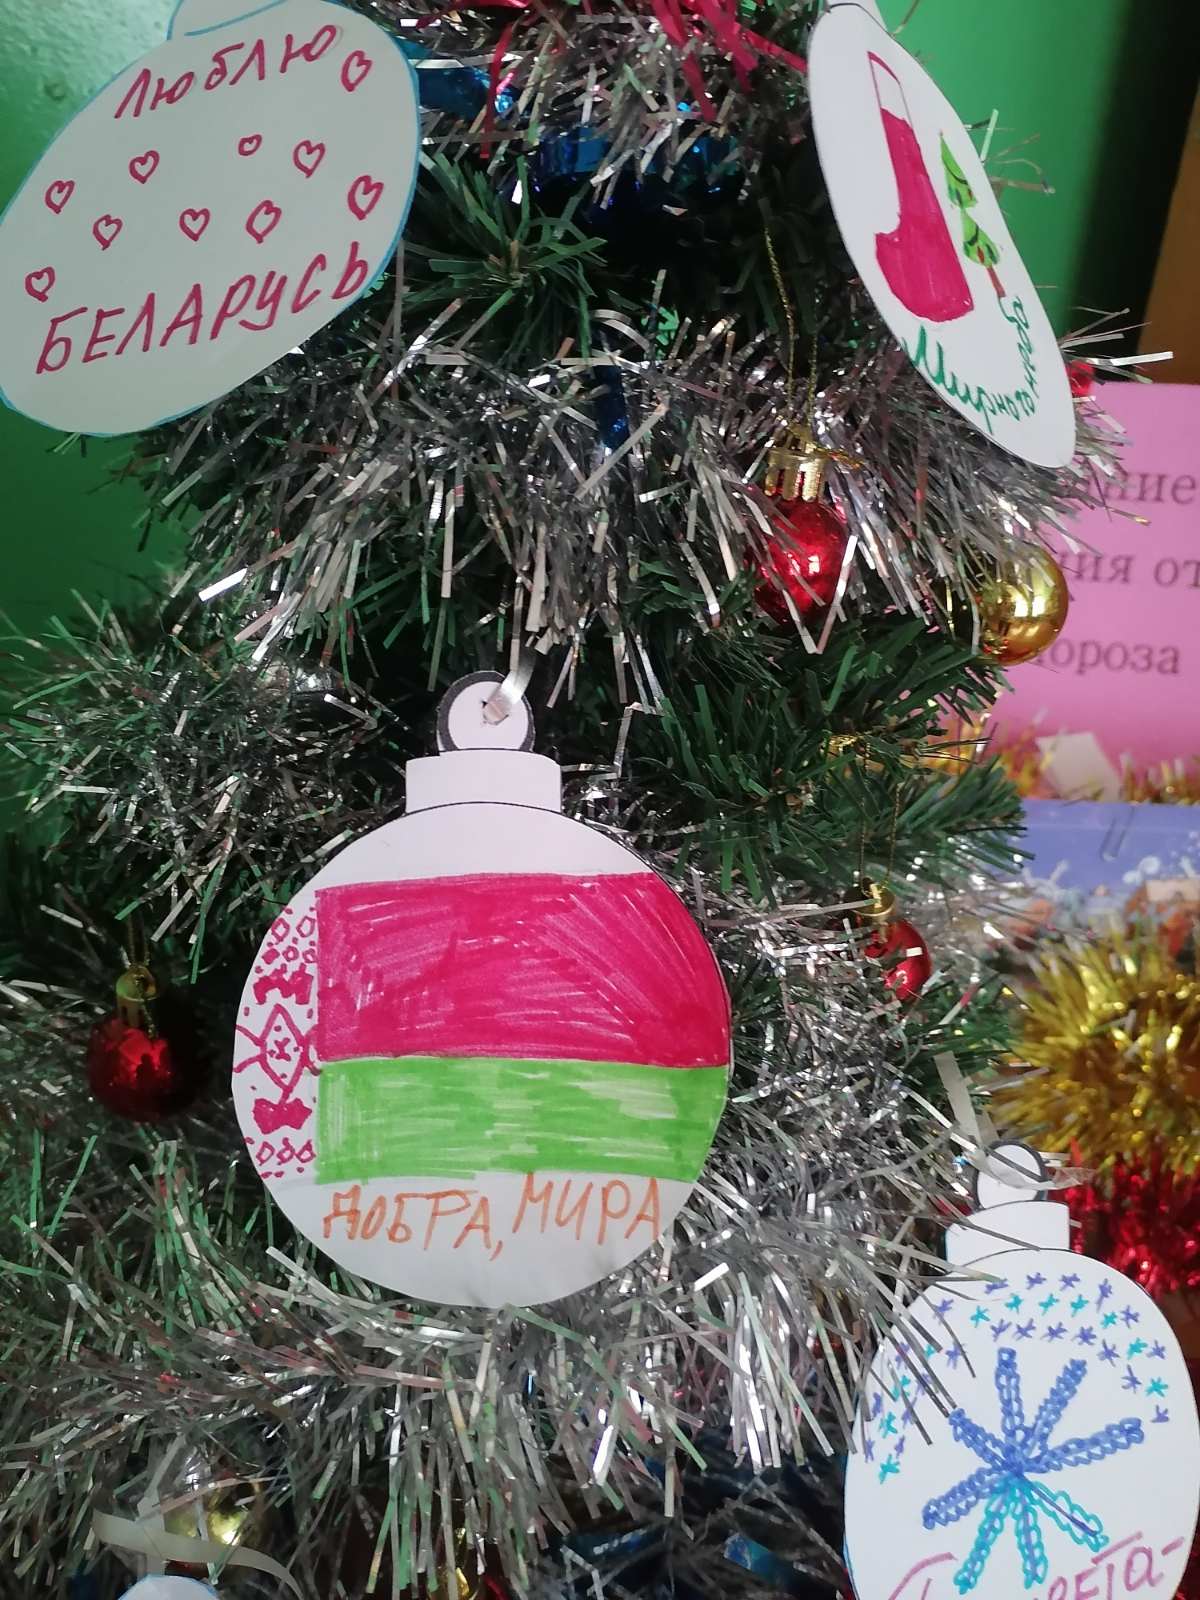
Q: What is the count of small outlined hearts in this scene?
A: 10